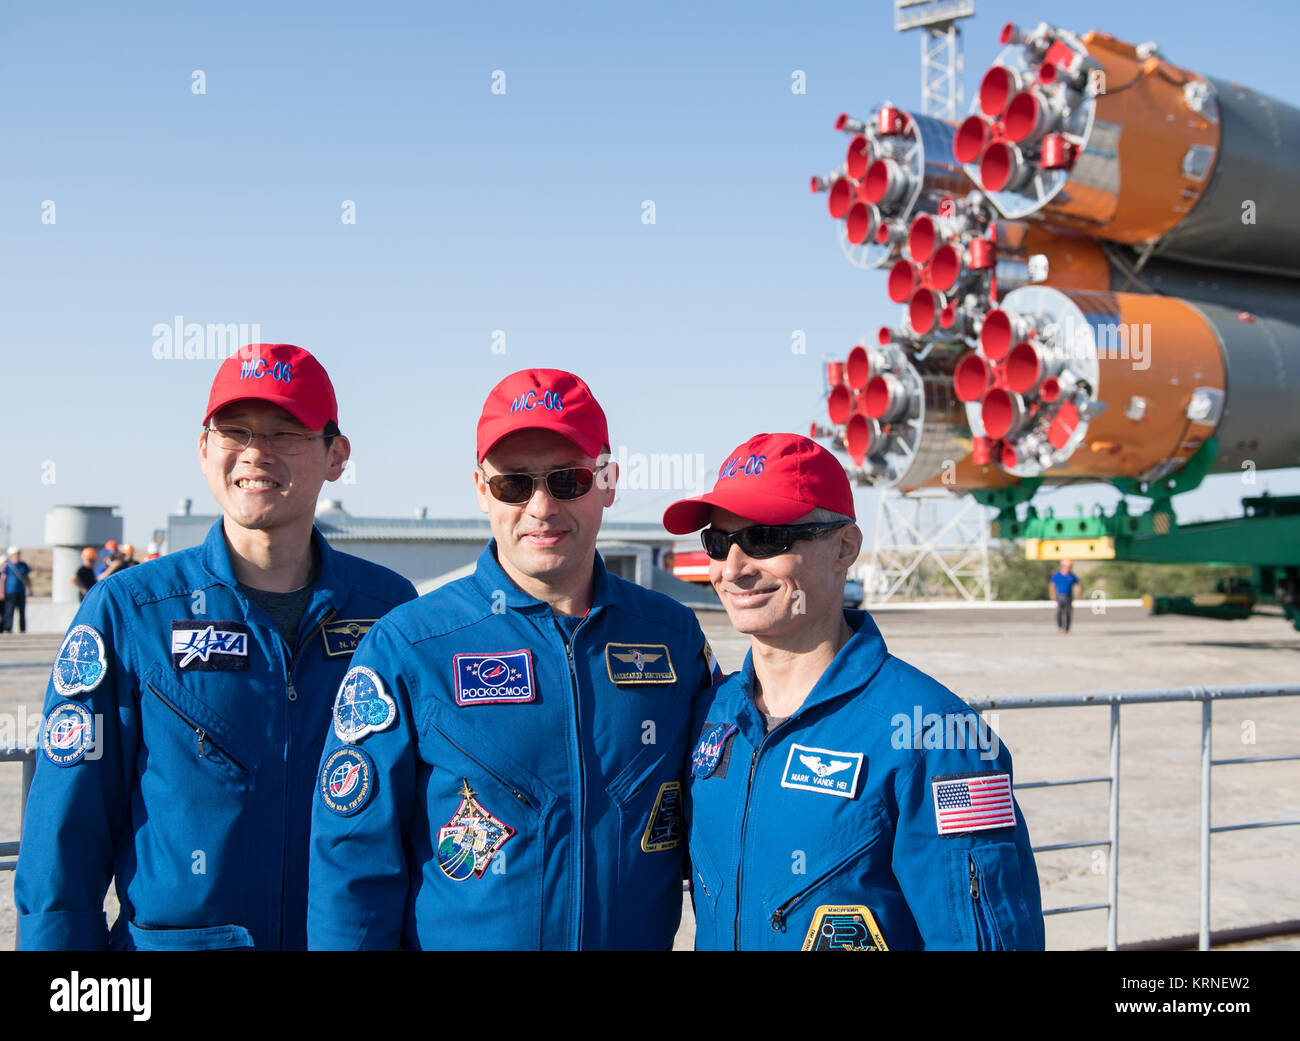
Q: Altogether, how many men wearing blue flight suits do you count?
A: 3